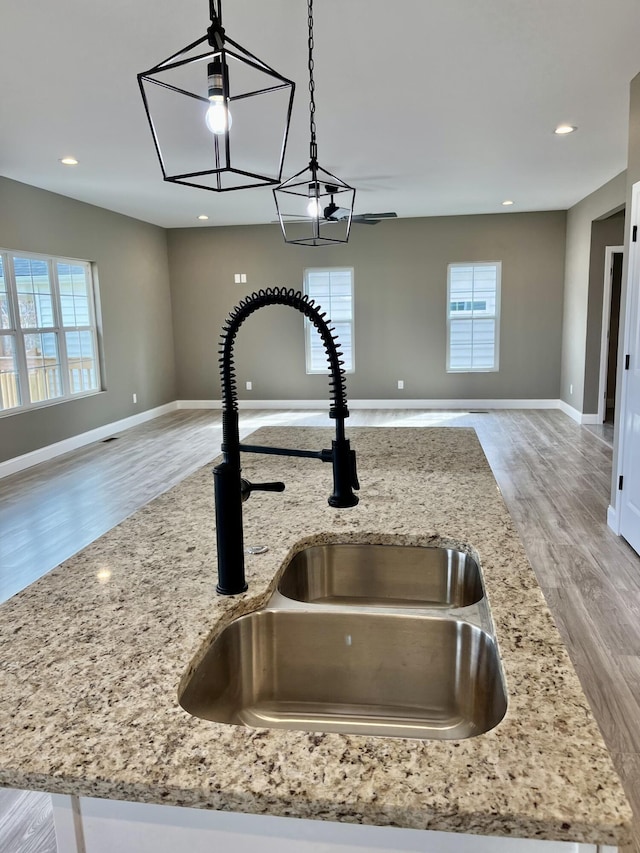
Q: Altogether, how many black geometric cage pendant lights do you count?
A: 2